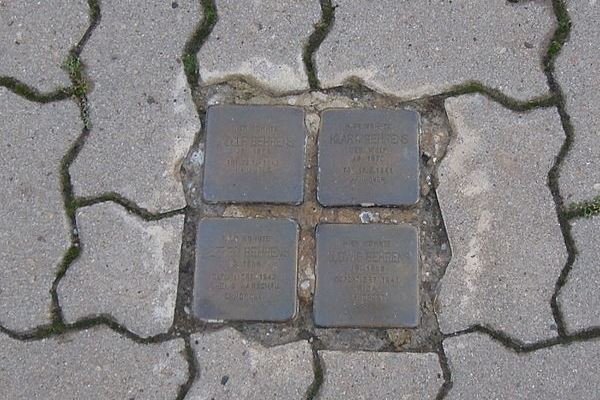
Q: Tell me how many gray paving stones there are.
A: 13